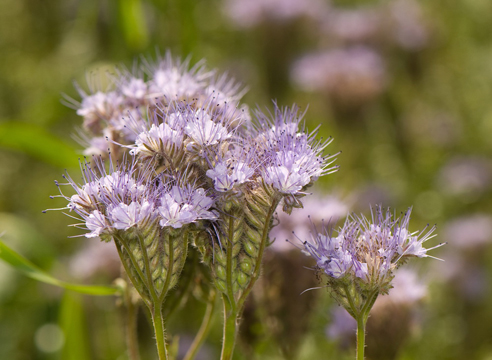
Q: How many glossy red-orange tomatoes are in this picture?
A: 0